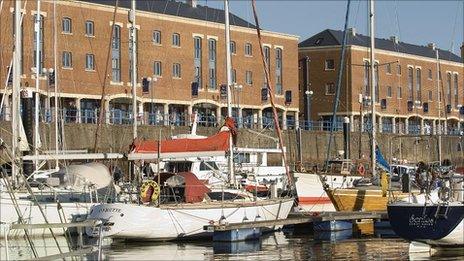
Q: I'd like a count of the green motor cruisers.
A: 0